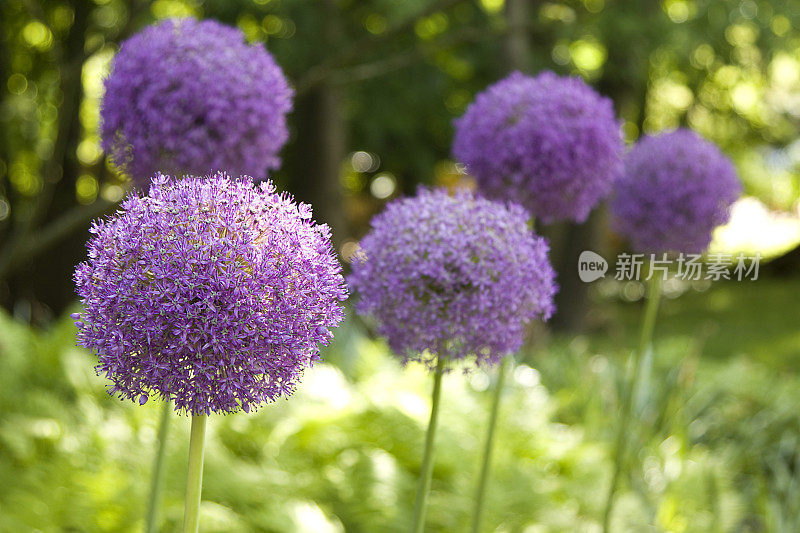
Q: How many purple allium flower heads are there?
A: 5